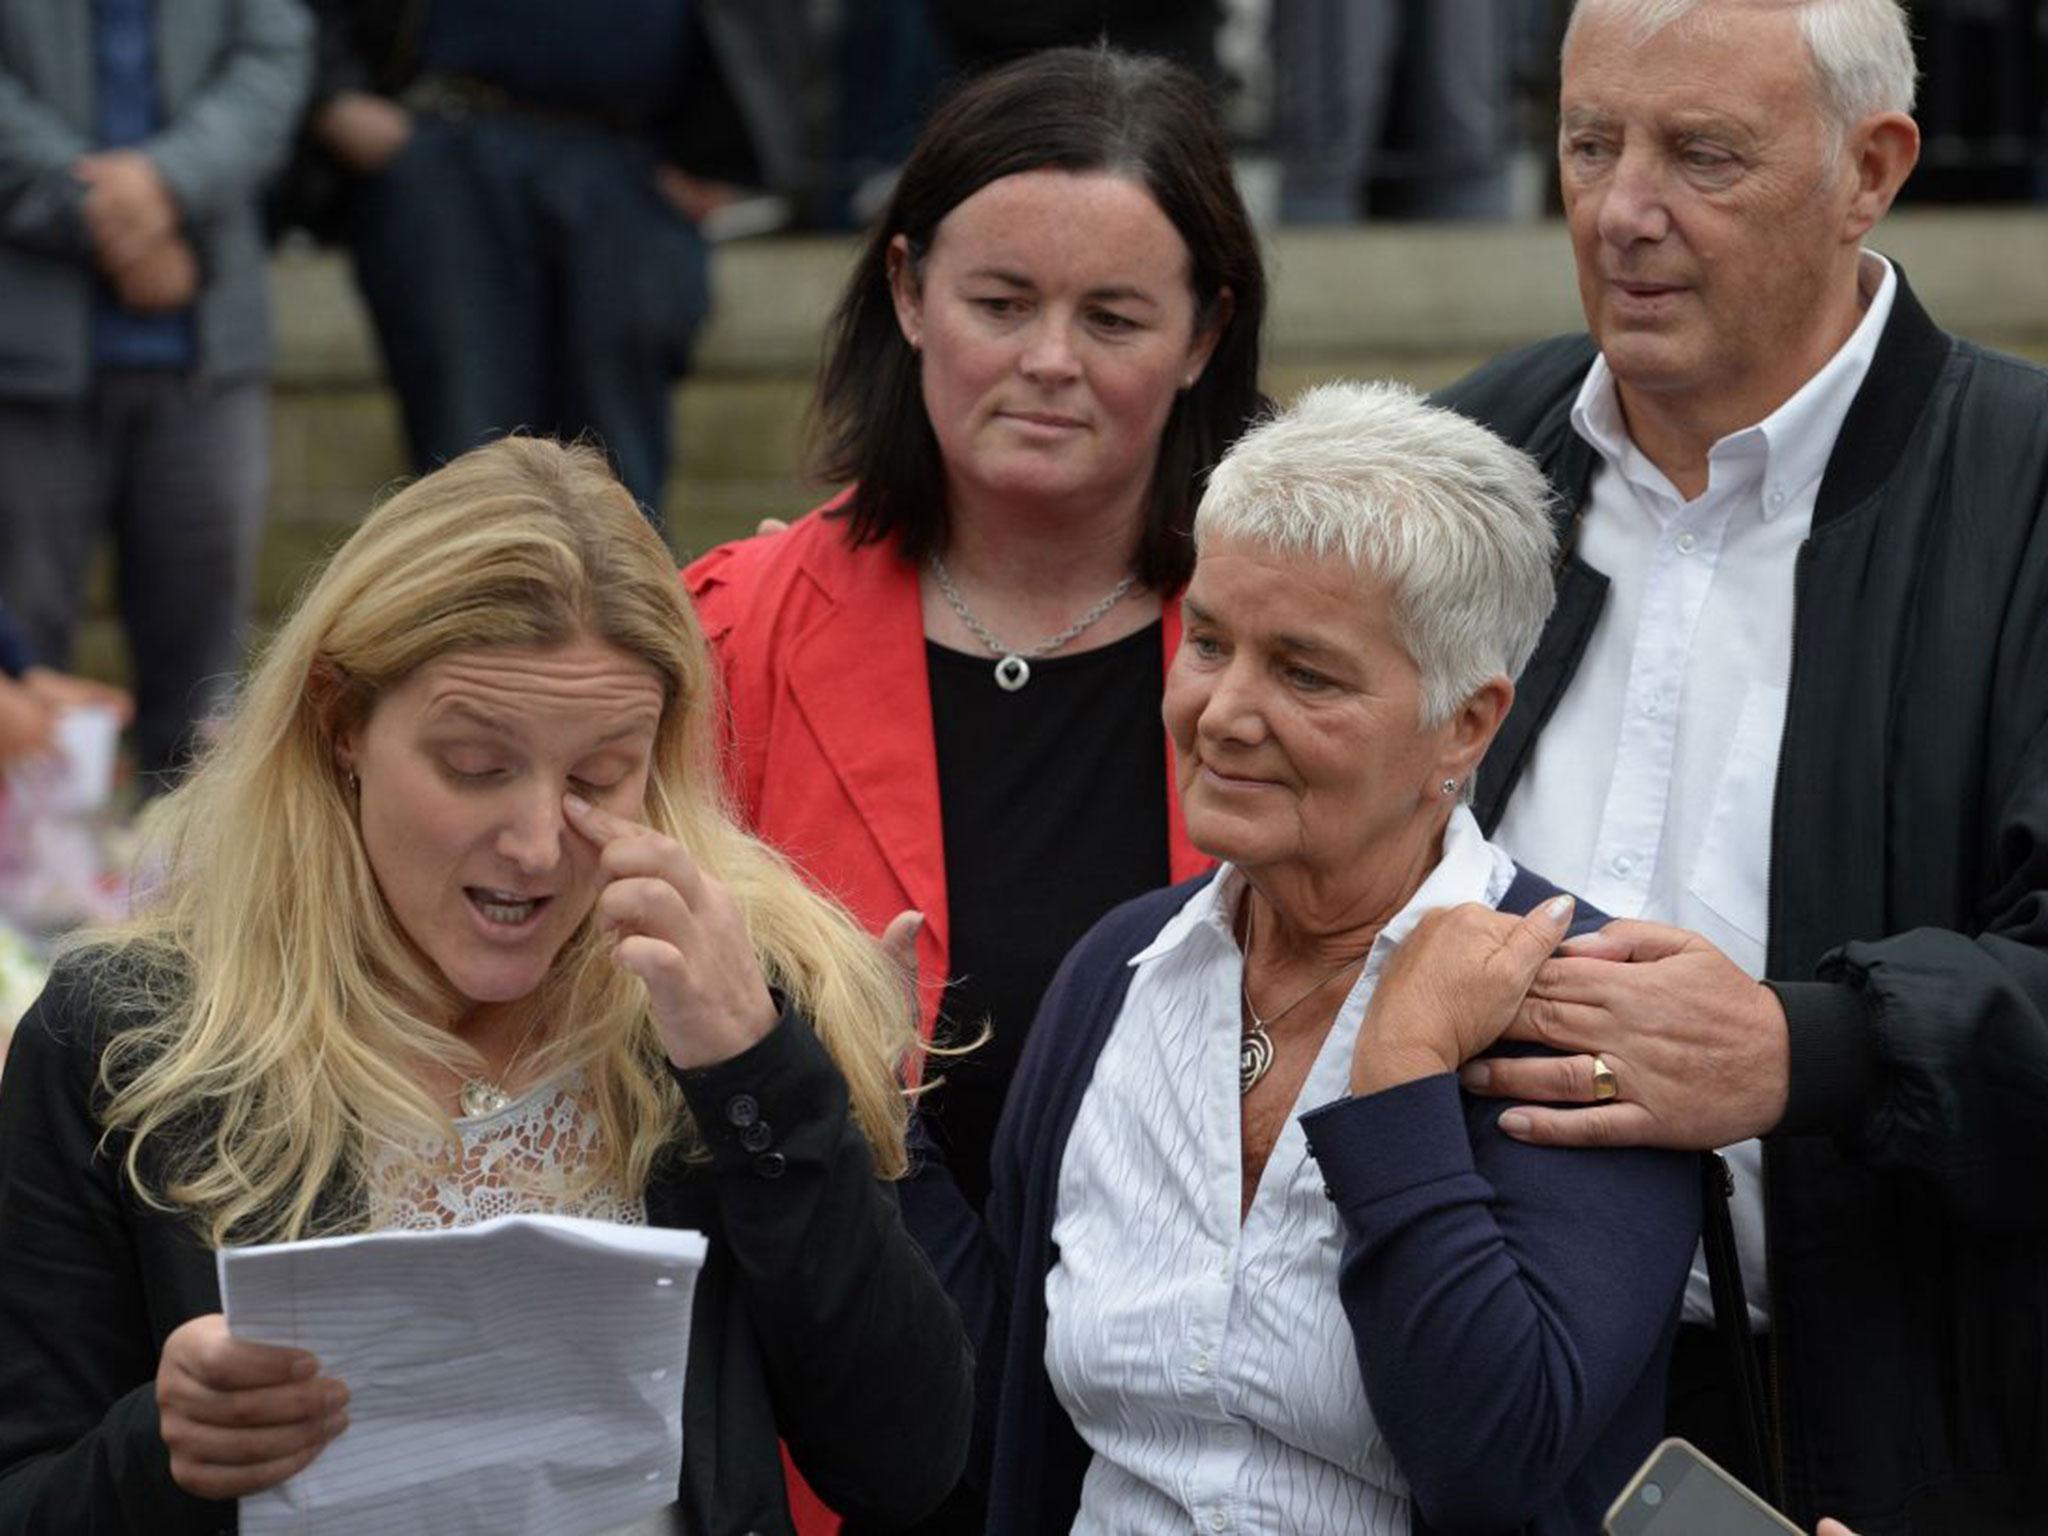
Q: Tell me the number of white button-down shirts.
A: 2